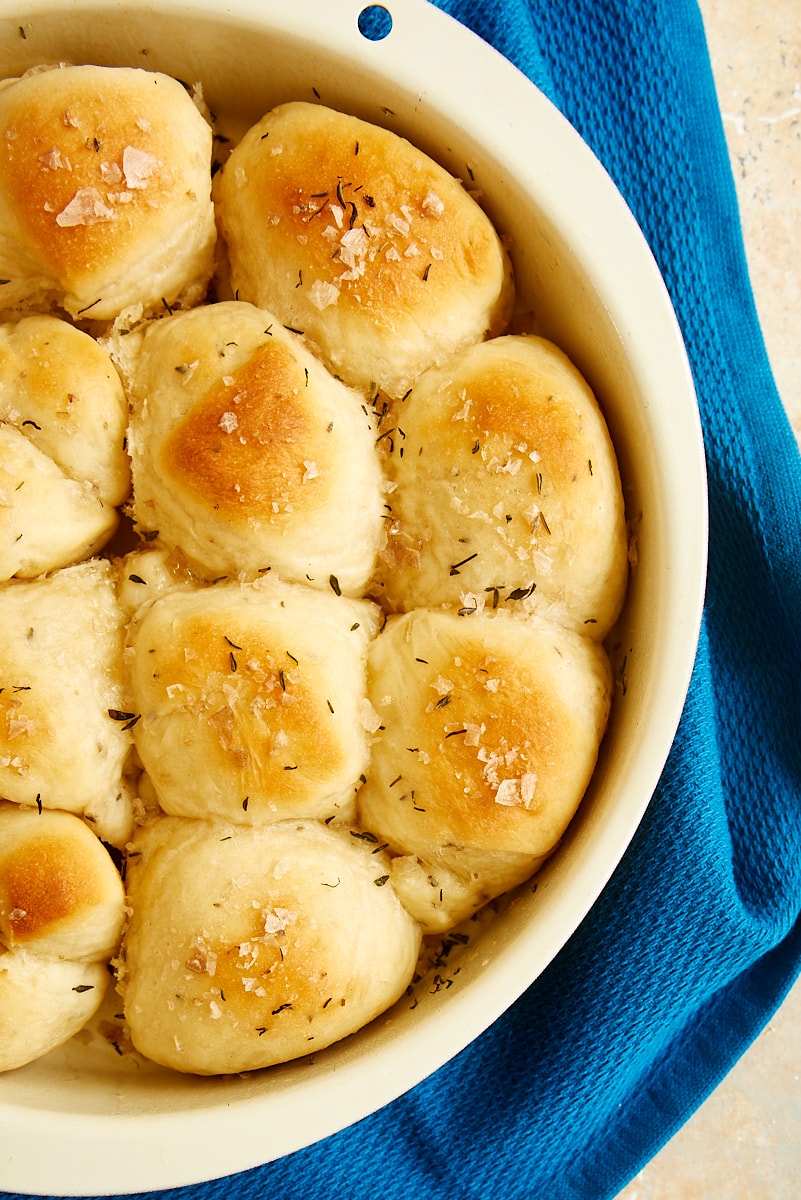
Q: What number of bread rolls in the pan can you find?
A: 10